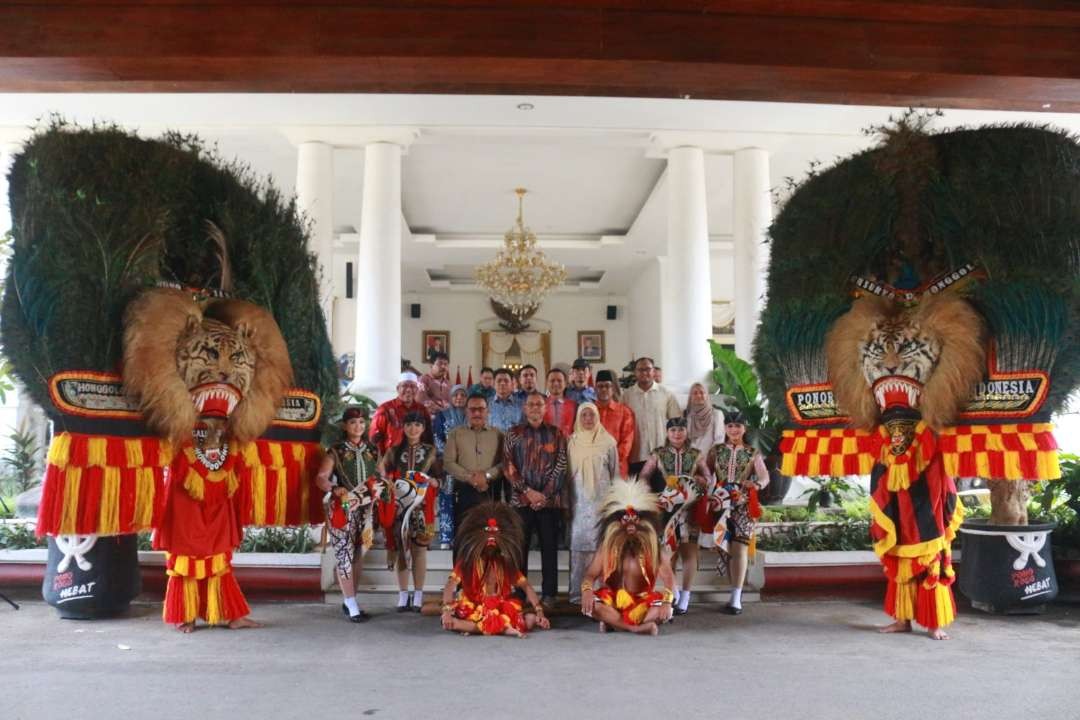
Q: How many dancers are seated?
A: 2